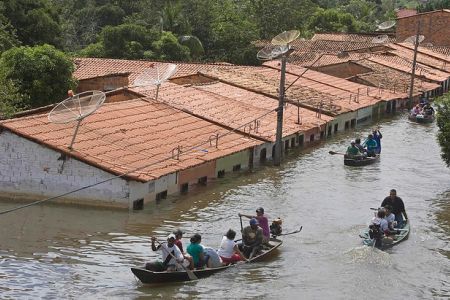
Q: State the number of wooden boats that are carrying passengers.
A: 4